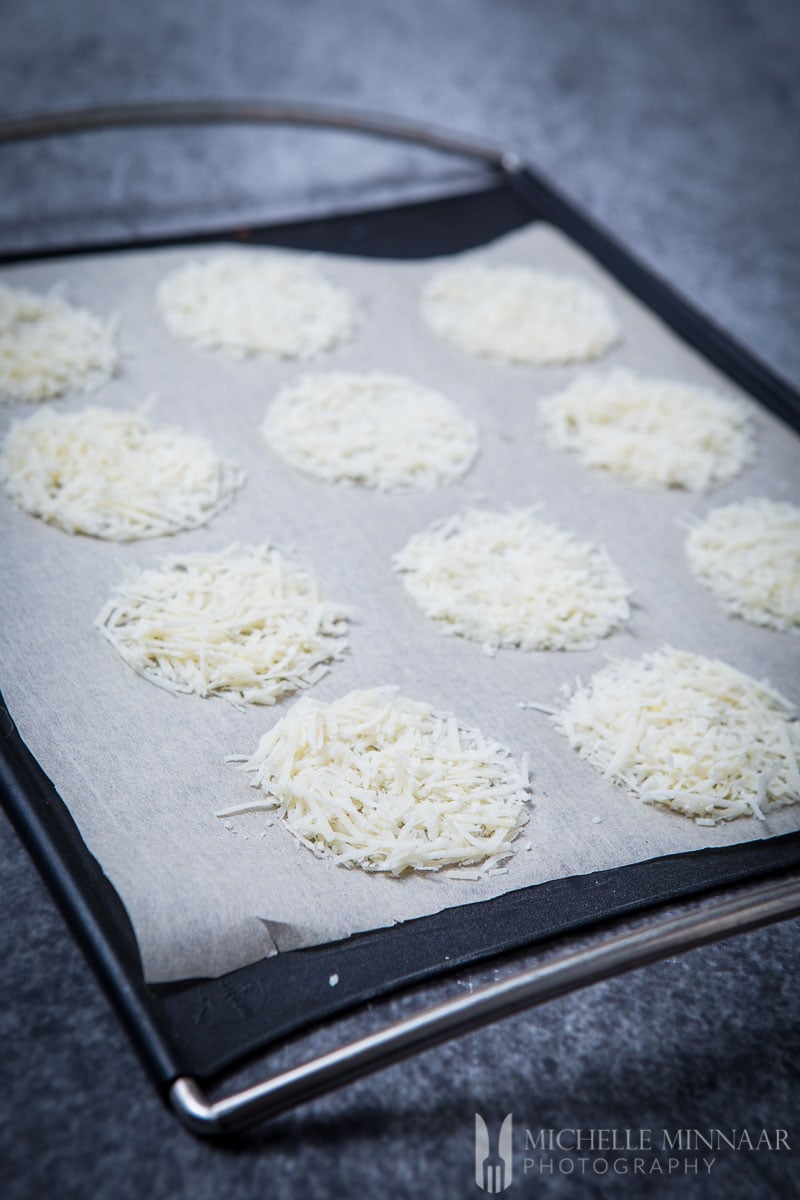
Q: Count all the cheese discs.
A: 11